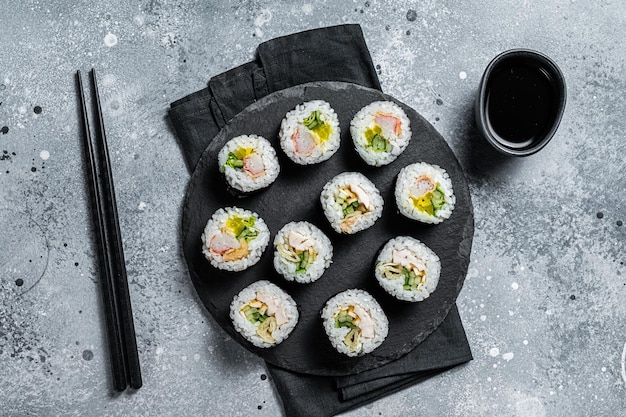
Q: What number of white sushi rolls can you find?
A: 10